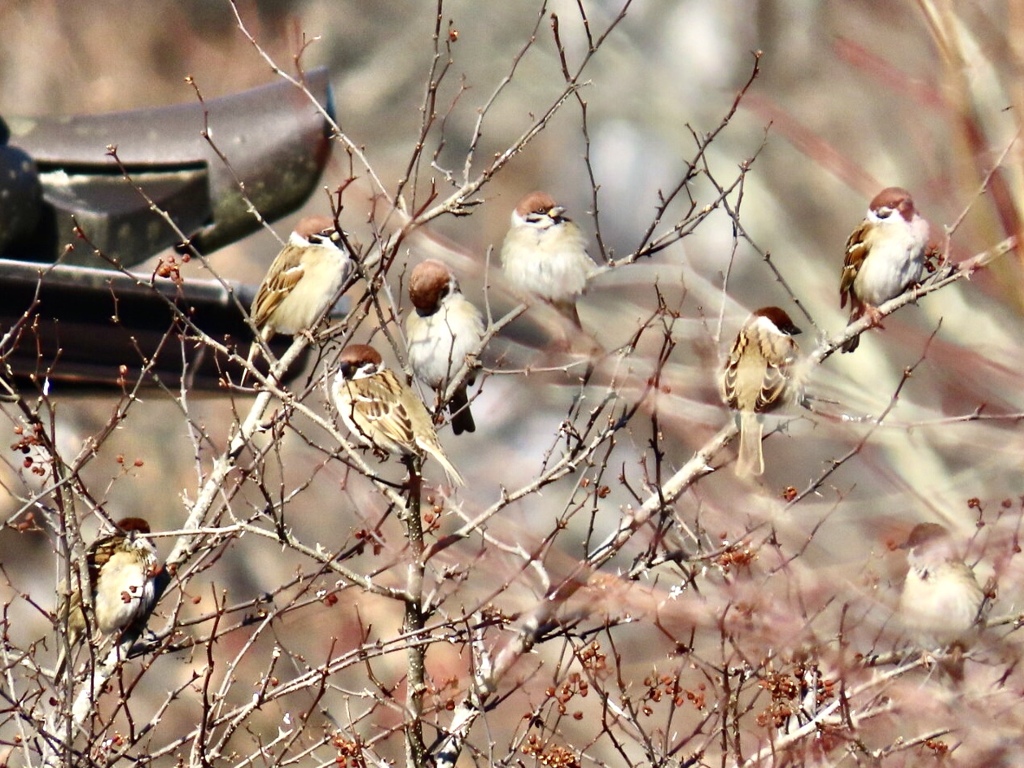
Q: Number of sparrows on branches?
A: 8